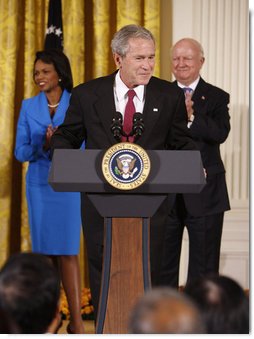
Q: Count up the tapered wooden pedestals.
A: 1